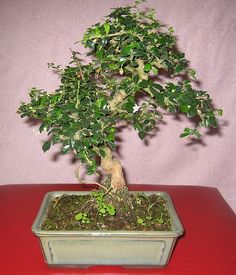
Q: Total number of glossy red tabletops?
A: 1